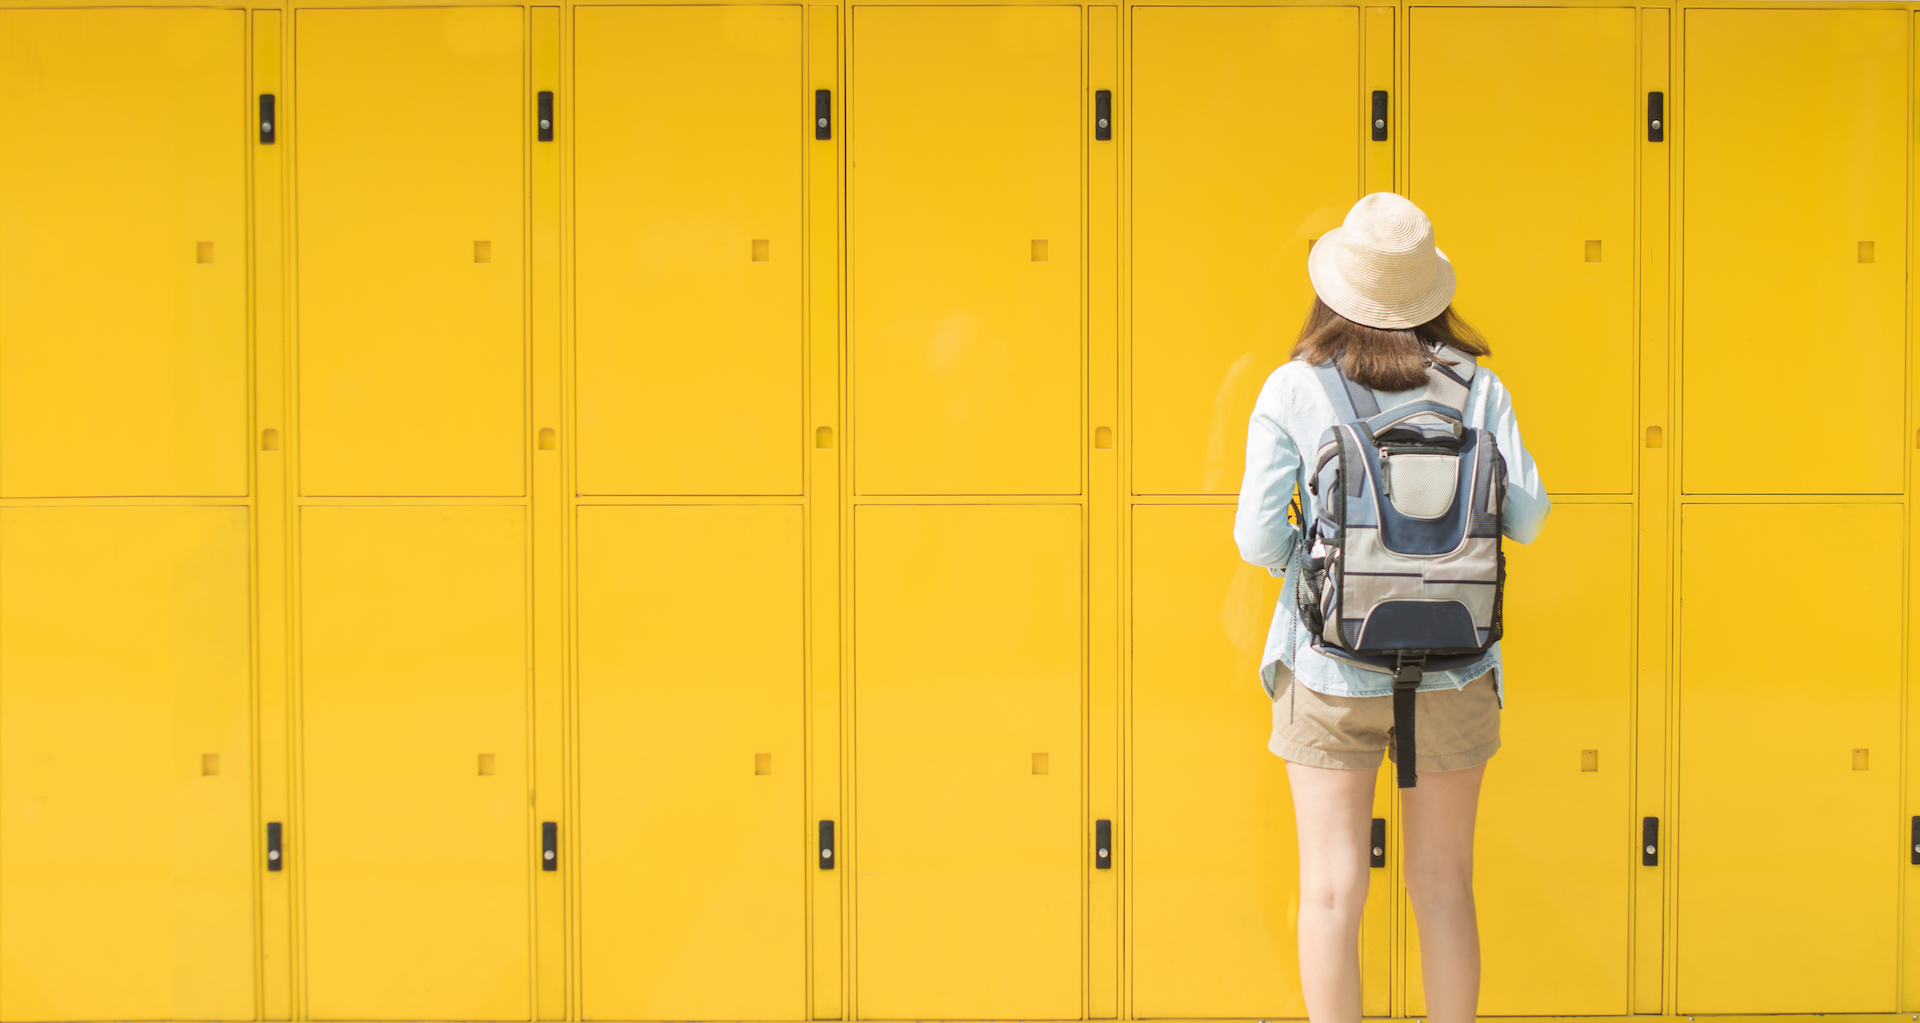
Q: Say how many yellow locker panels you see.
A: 14